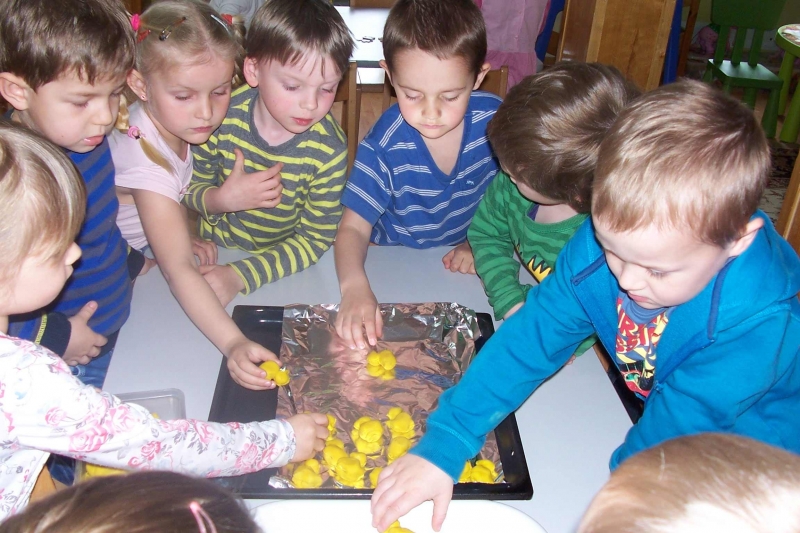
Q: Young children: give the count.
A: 9